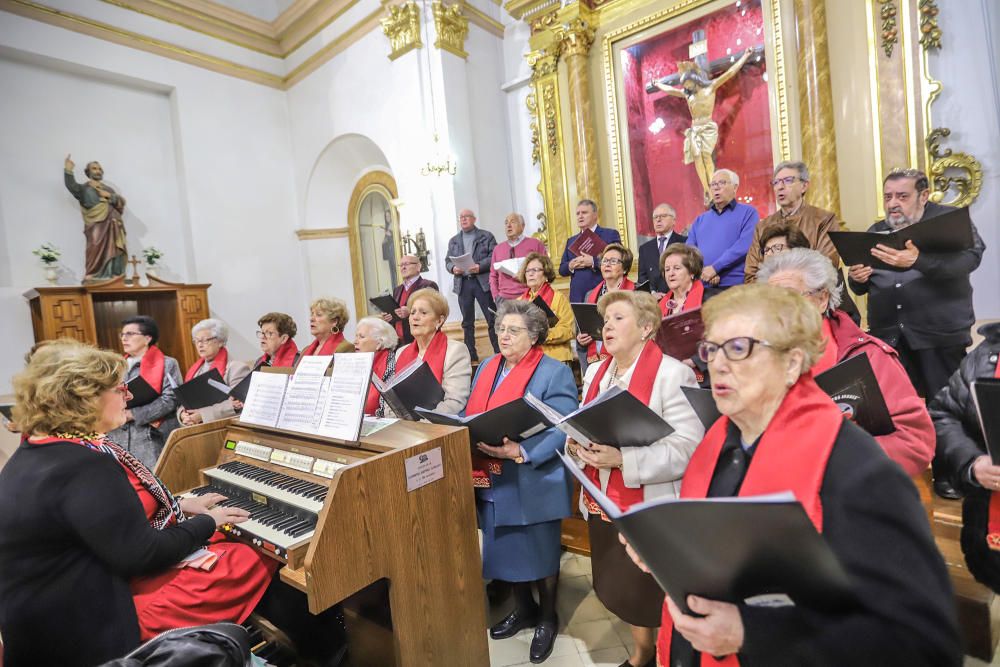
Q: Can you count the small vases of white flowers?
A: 2